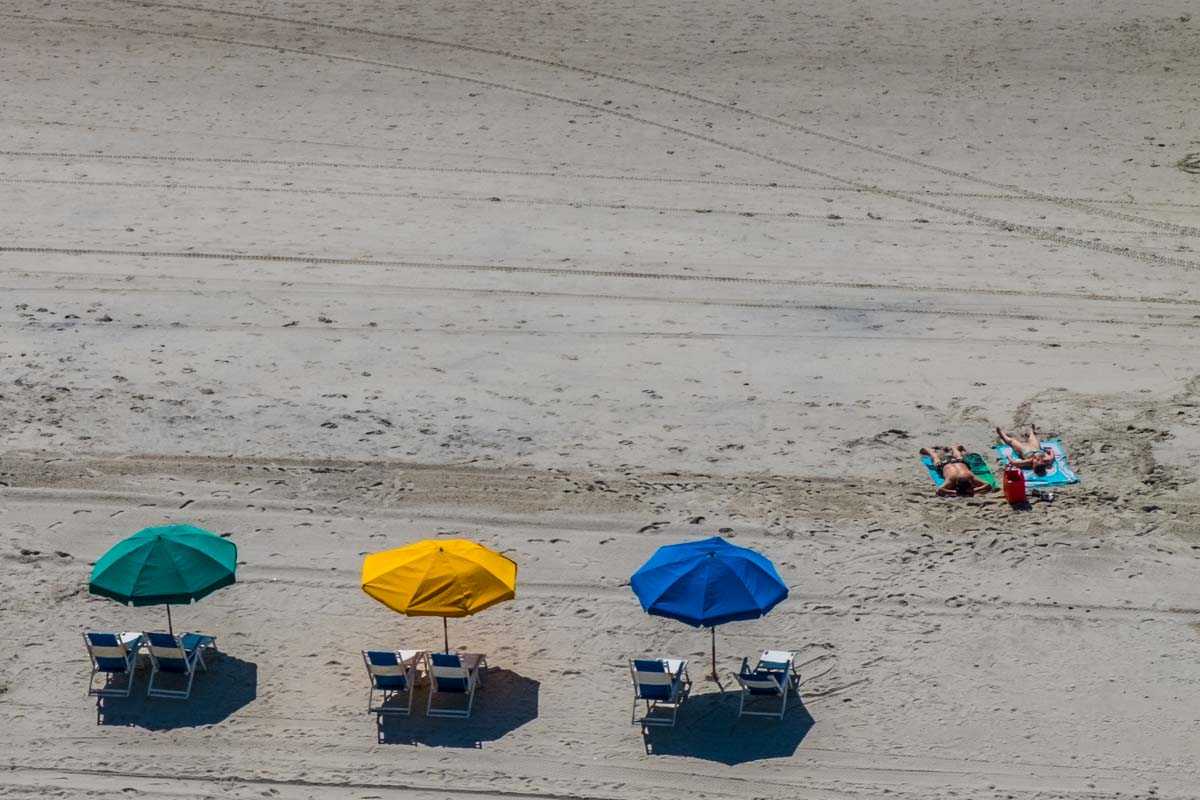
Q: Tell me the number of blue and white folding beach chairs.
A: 6